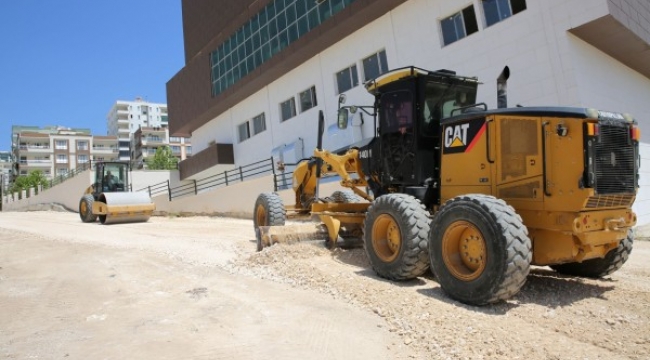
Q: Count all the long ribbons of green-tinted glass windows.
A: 1